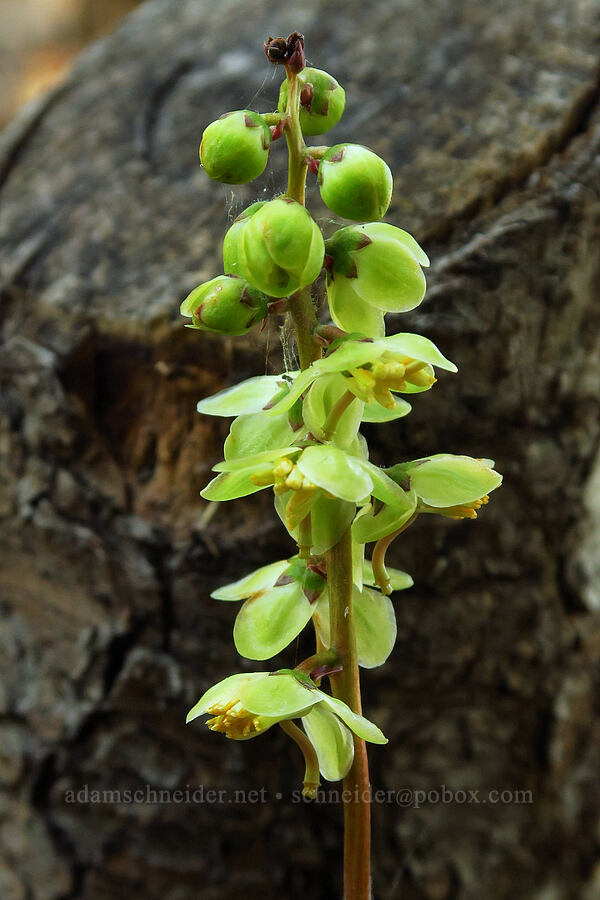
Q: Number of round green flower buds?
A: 5